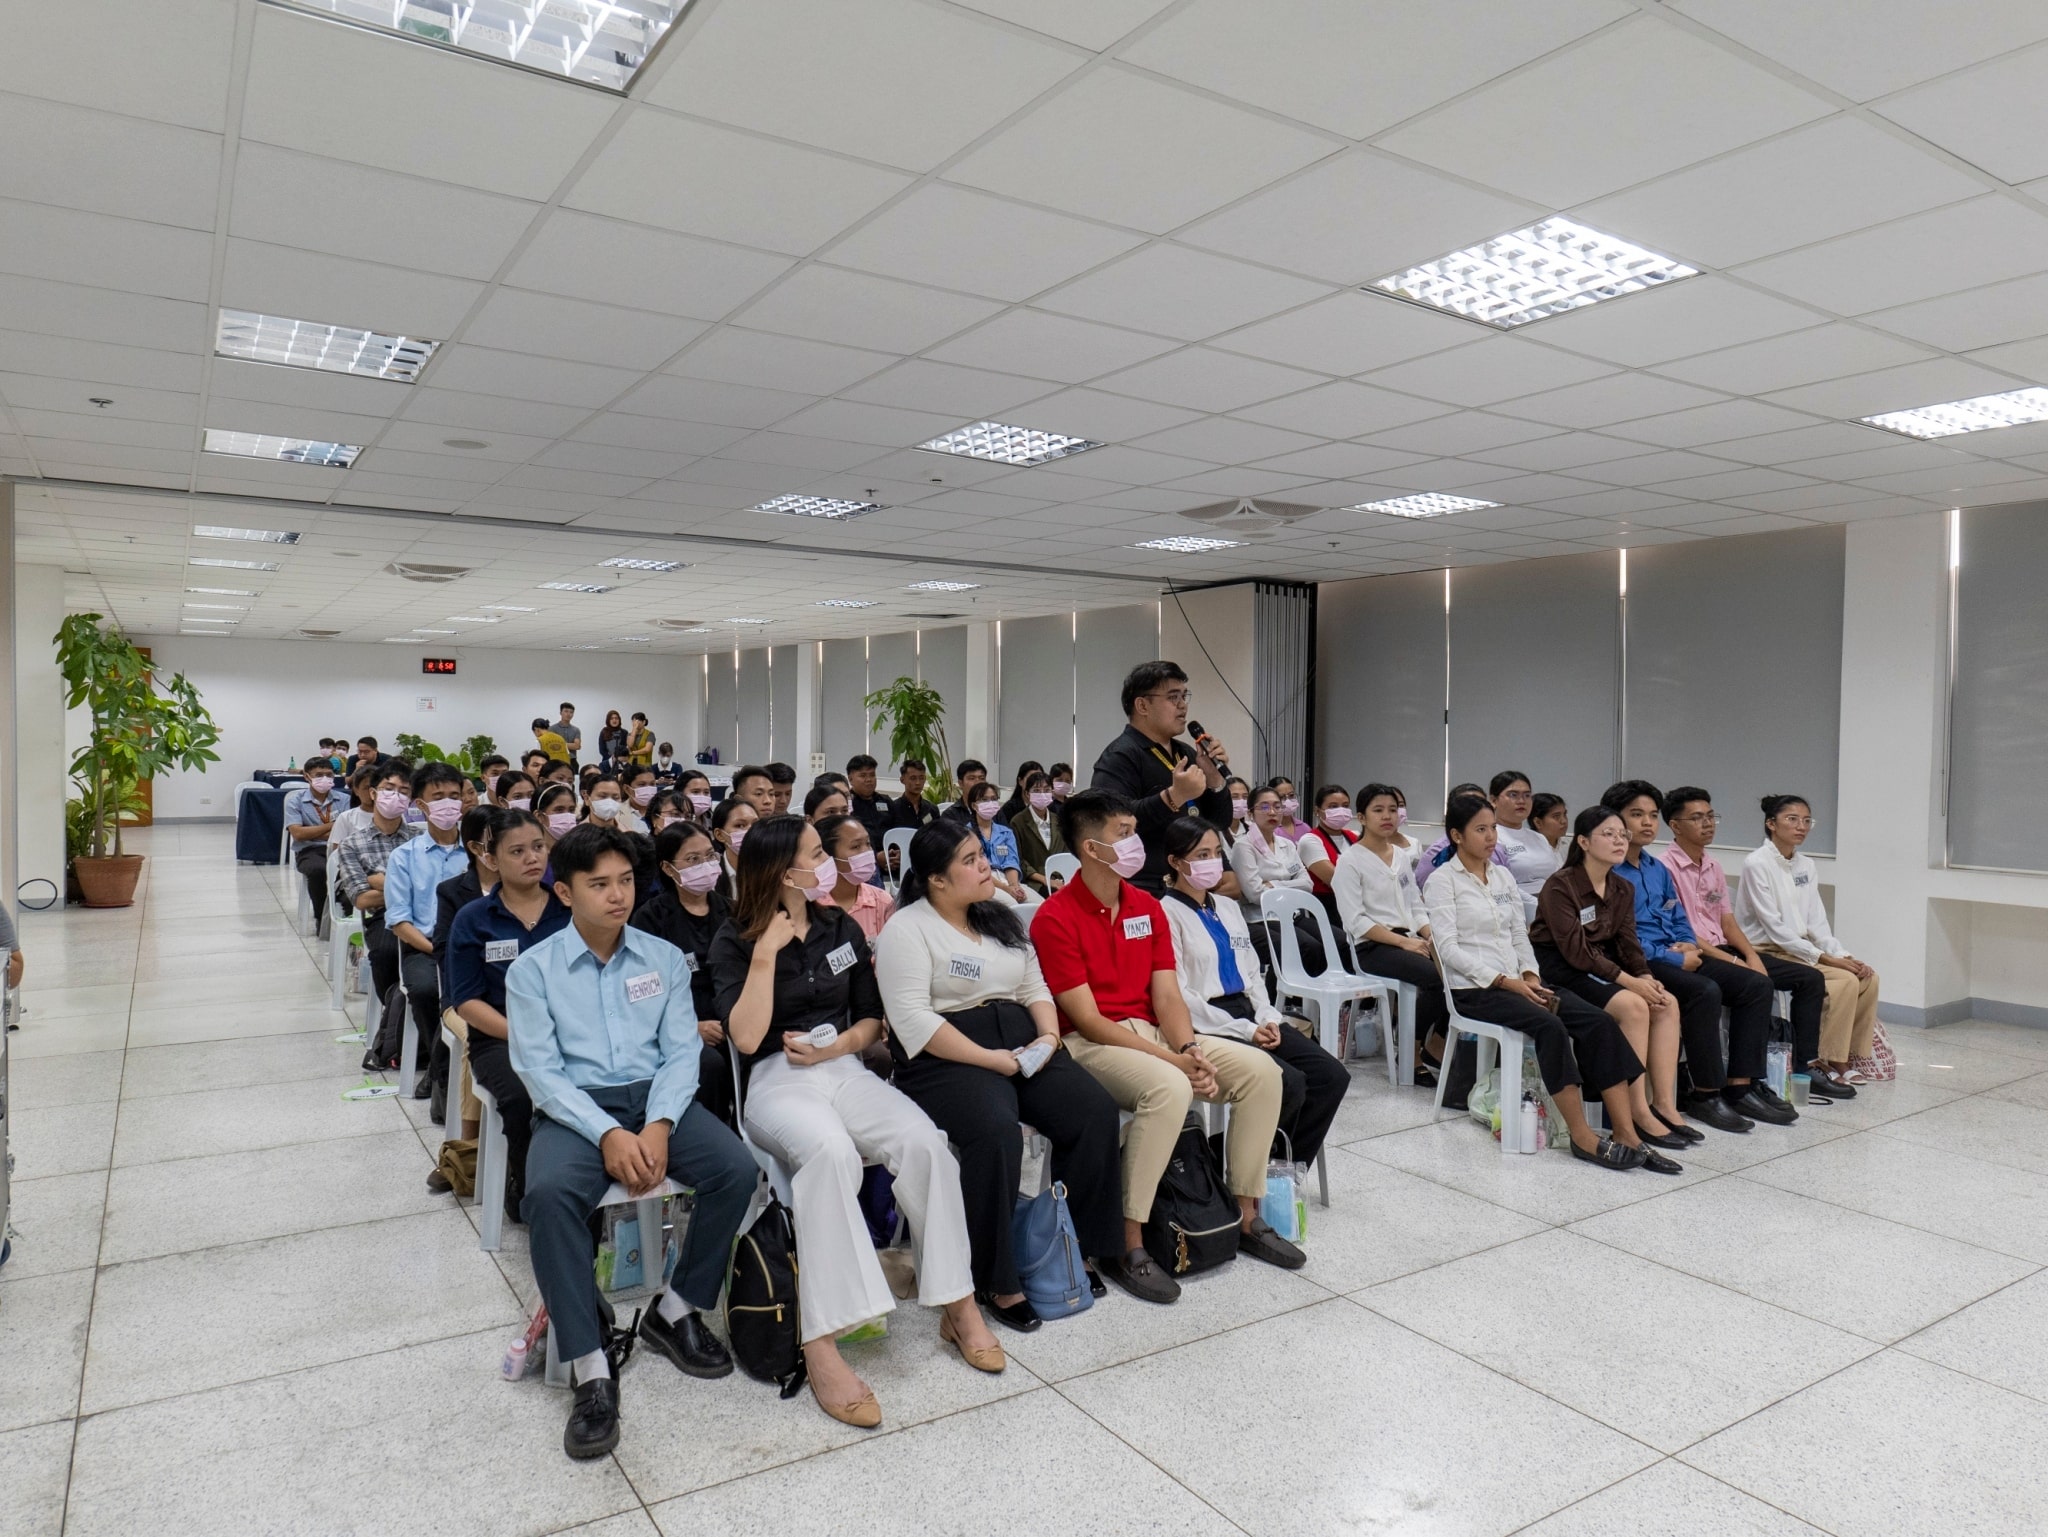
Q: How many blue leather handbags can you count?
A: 1